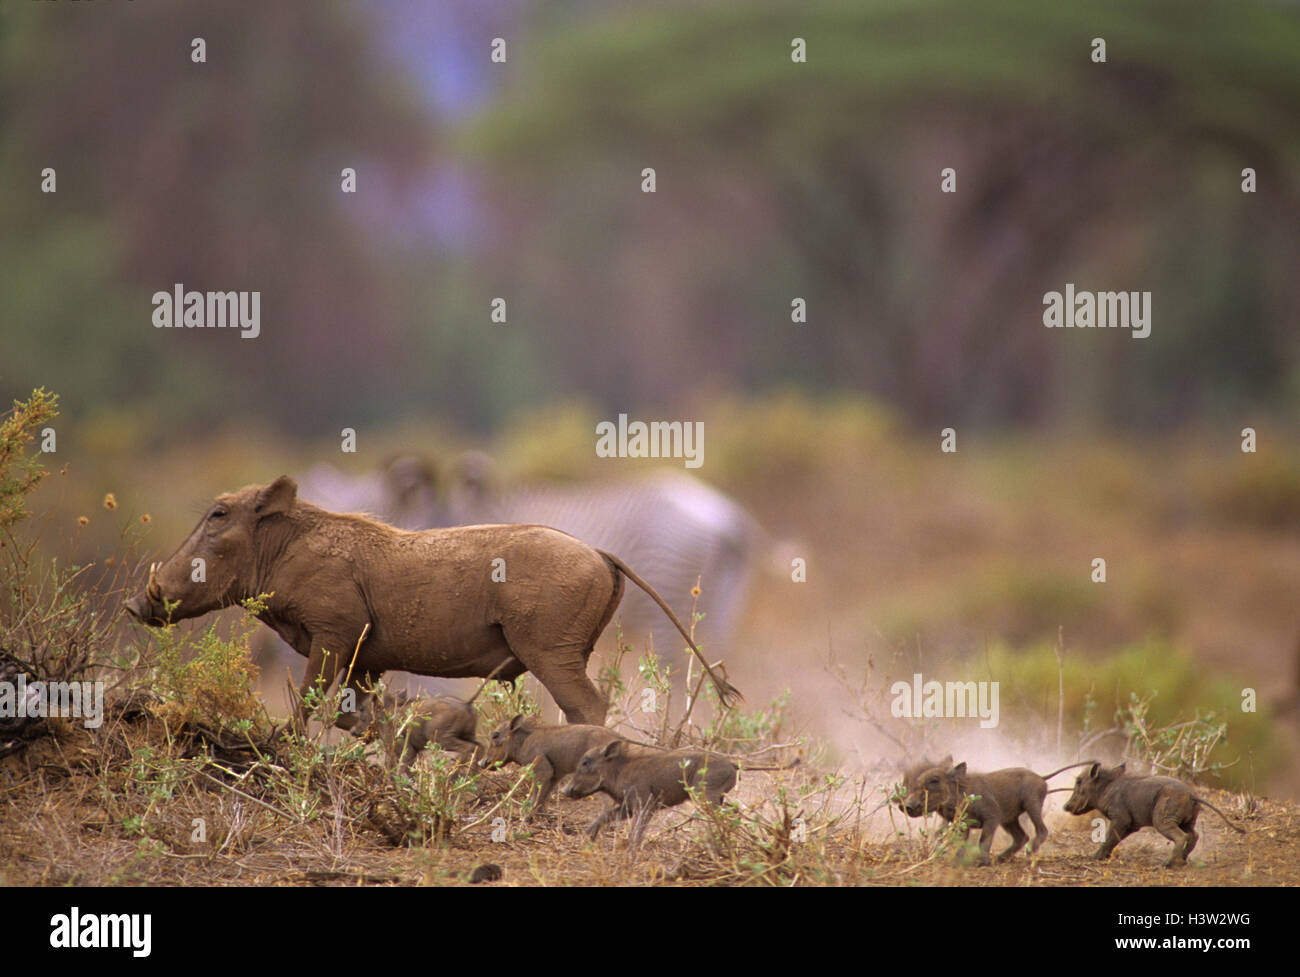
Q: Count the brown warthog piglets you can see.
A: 6